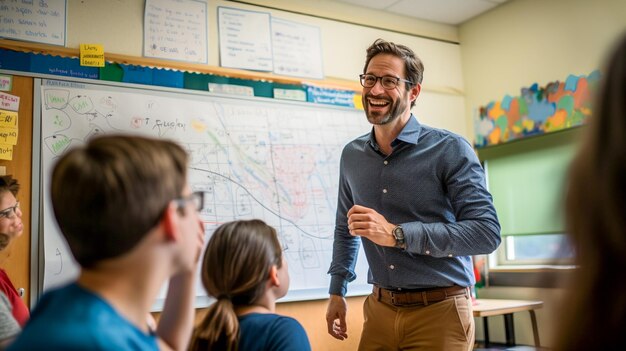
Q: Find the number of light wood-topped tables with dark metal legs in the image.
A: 1